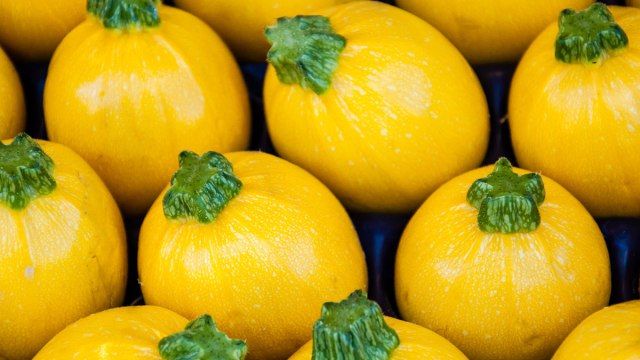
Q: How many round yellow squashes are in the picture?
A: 13